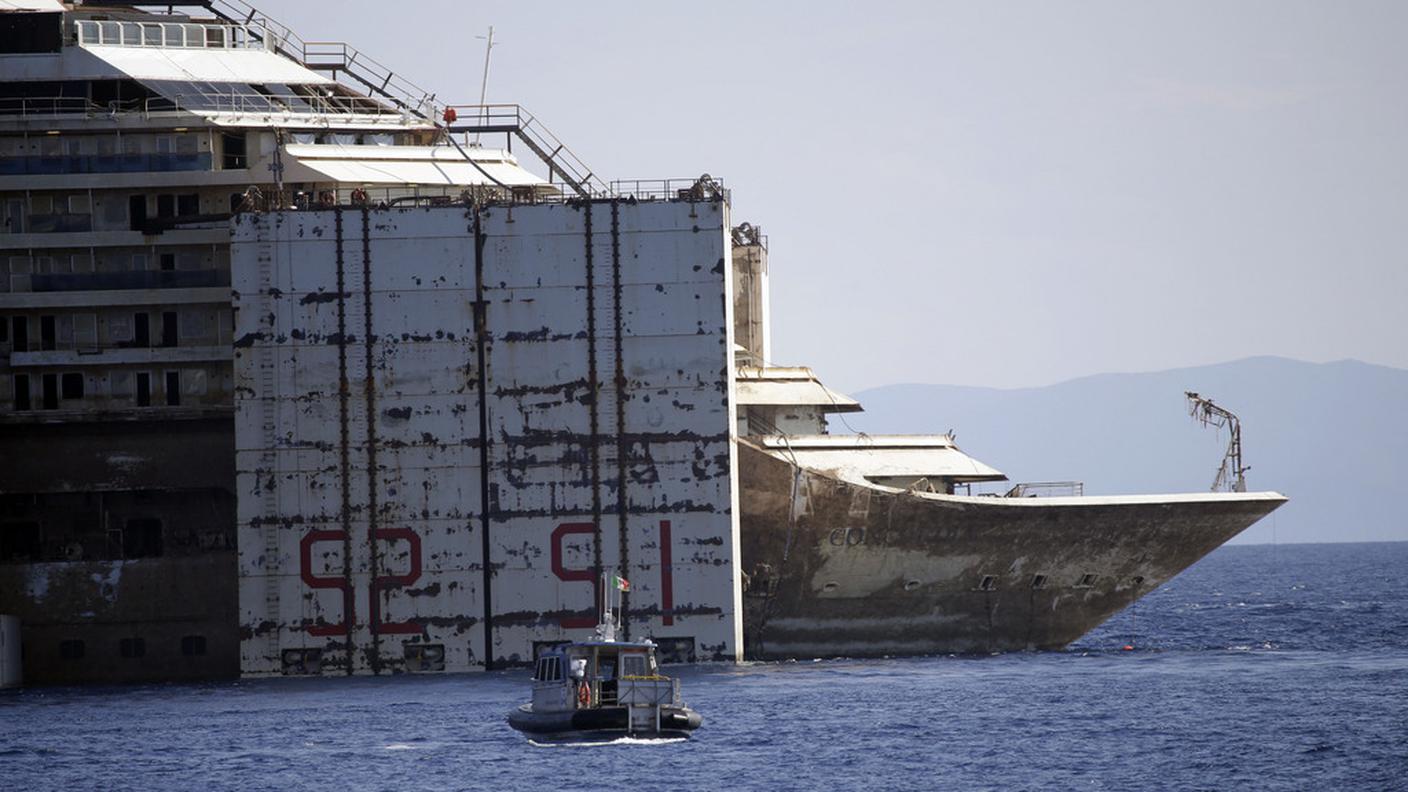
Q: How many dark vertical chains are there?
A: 4